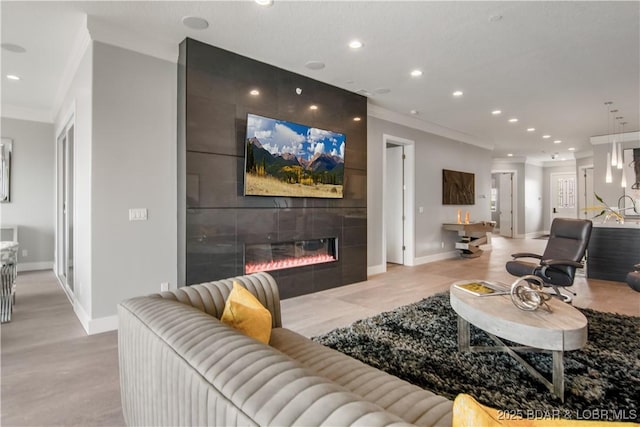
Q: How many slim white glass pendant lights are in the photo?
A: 4